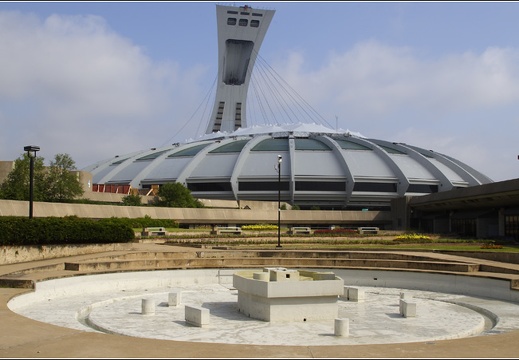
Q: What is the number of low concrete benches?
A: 4